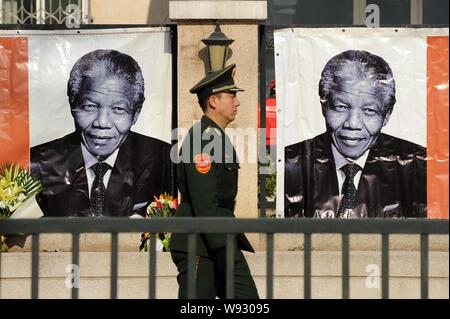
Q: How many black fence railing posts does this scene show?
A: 11